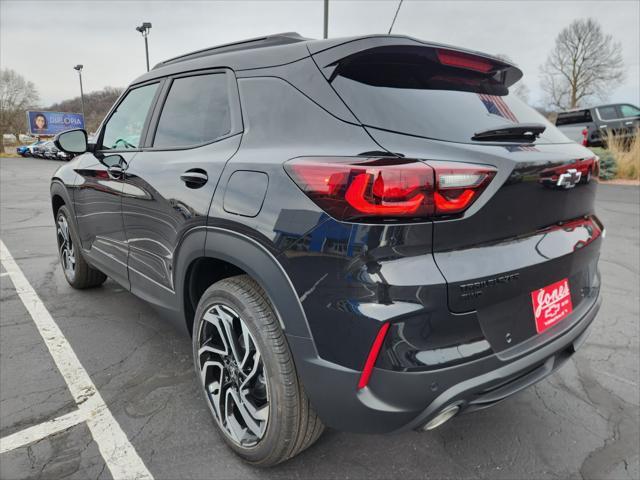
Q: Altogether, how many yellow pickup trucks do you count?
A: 0